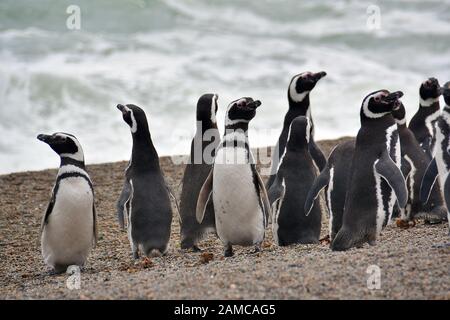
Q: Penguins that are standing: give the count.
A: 11